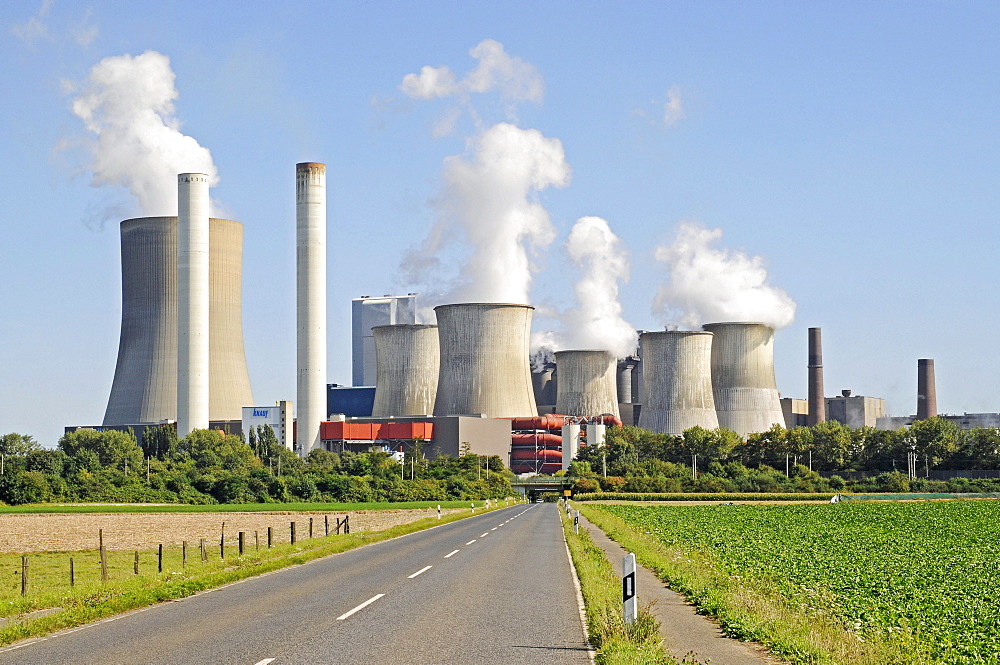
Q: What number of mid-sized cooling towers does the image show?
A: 5